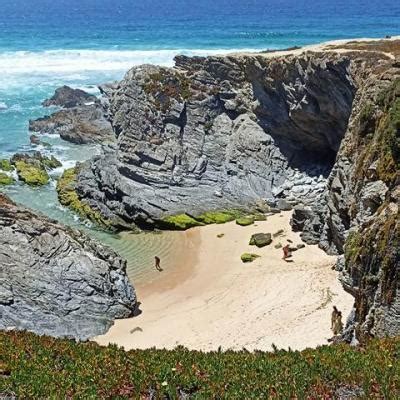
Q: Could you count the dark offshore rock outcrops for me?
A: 2